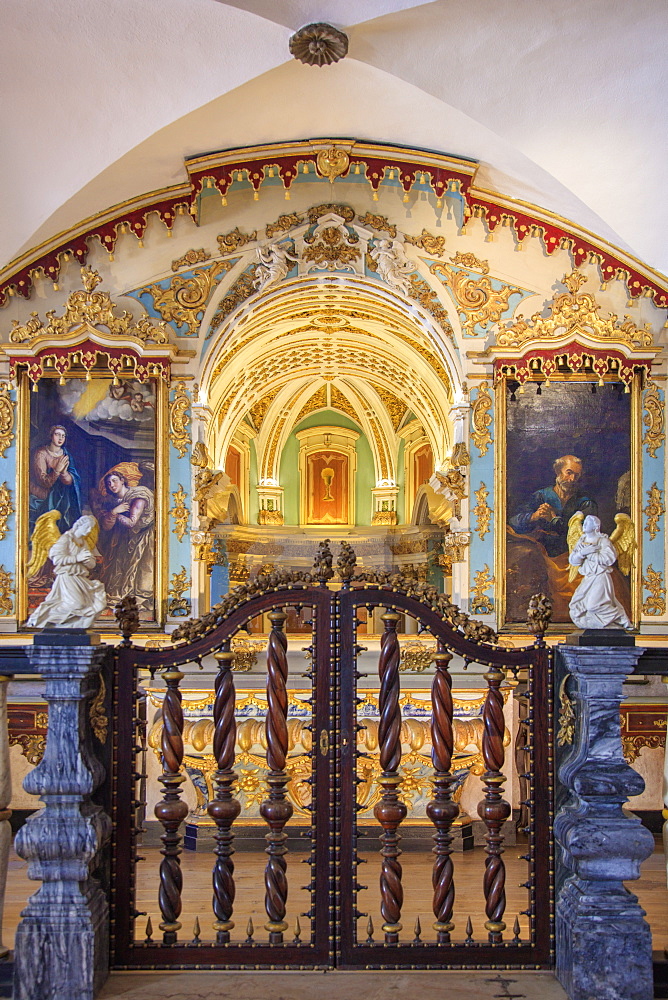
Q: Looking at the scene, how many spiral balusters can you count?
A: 6